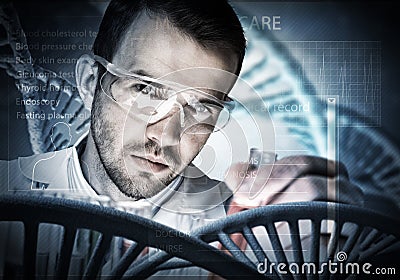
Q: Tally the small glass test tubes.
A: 1